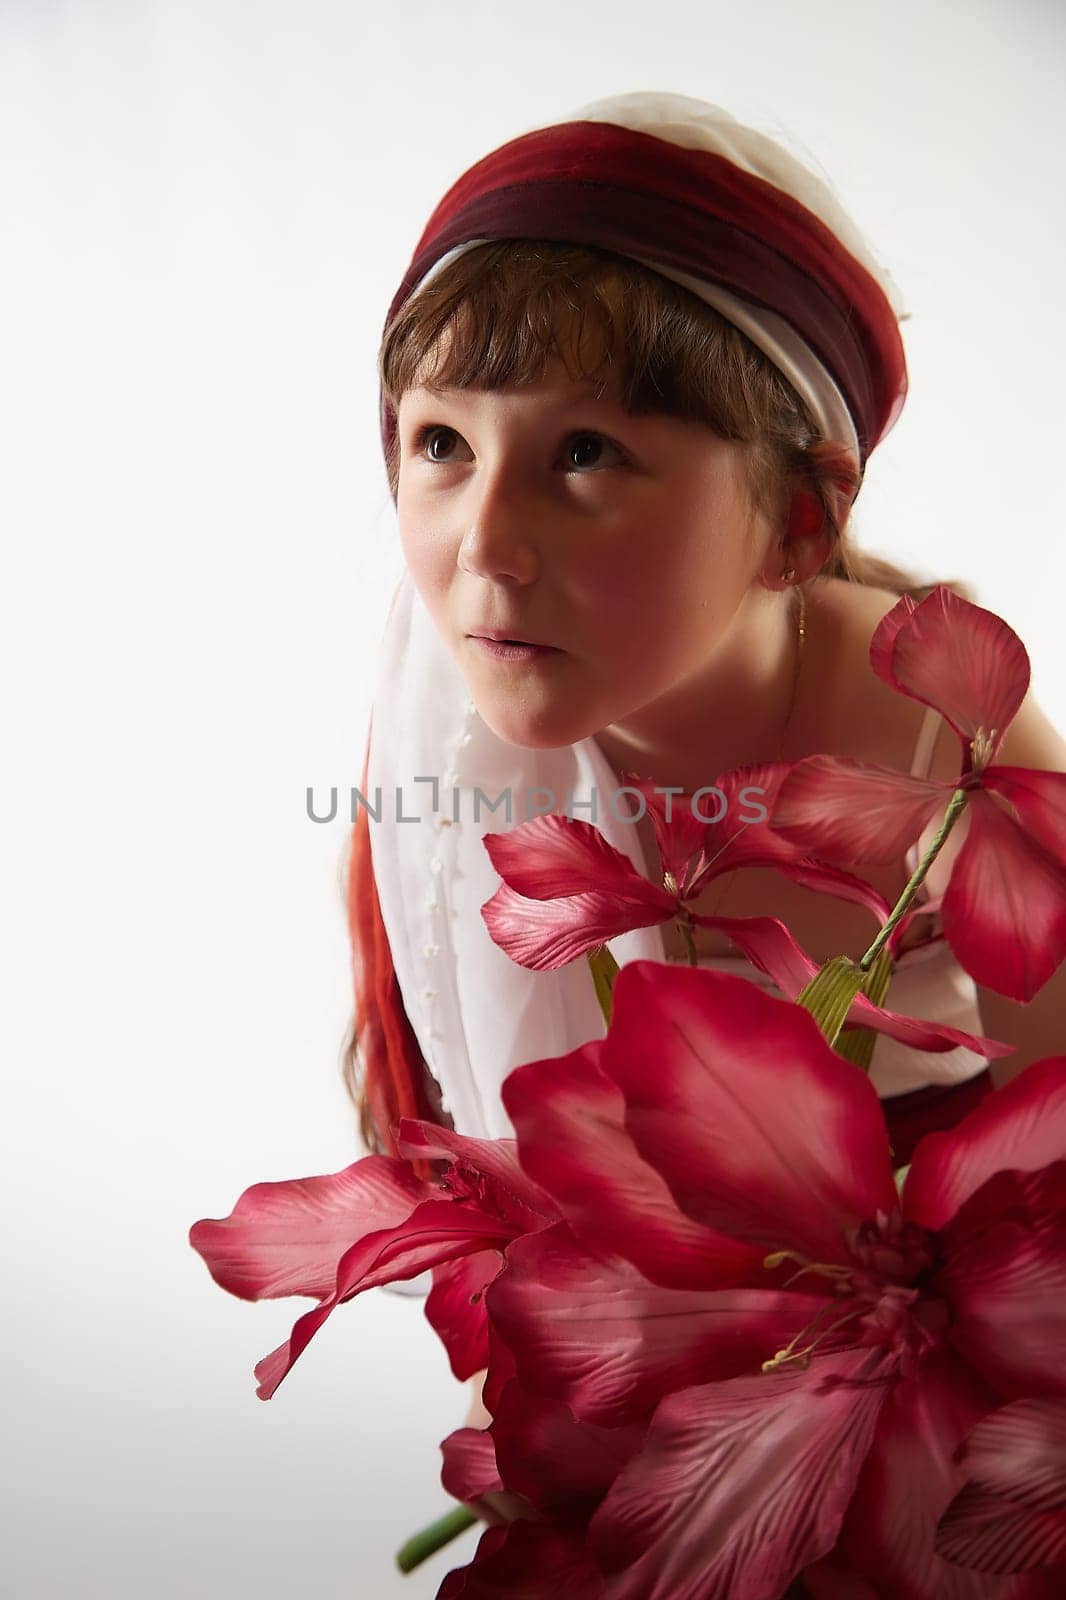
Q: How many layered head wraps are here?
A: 1